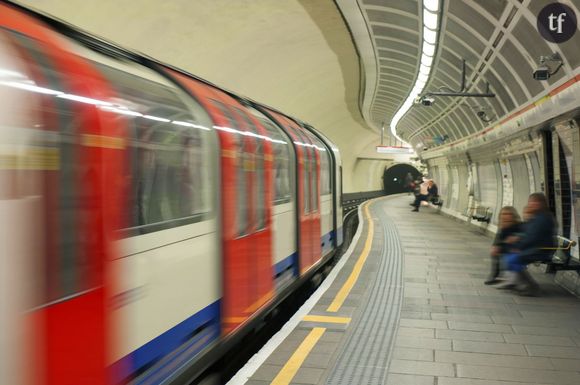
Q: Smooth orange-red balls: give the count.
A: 0